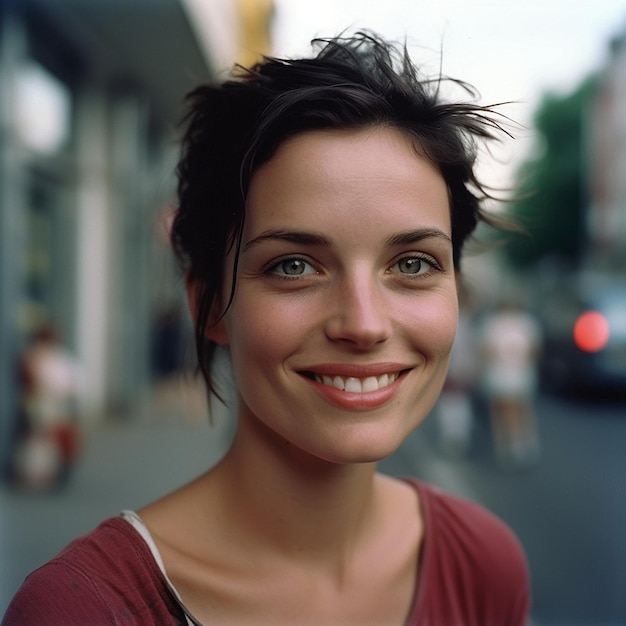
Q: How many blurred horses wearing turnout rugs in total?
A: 0